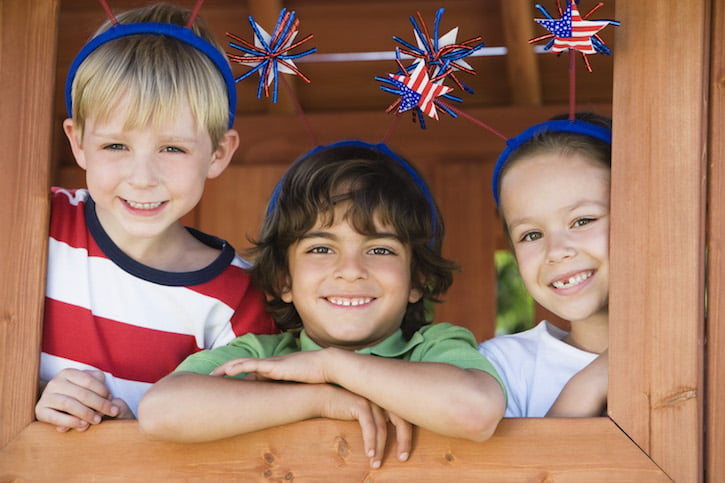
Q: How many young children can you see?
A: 3